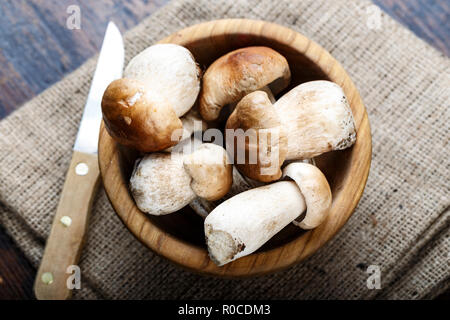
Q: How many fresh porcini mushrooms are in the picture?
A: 5